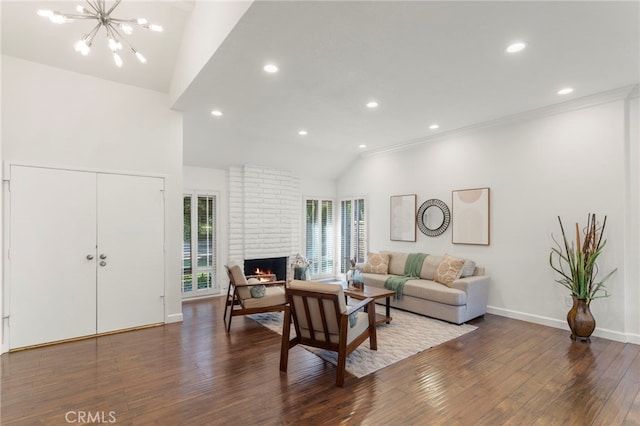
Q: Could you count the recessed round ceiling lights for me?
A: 8